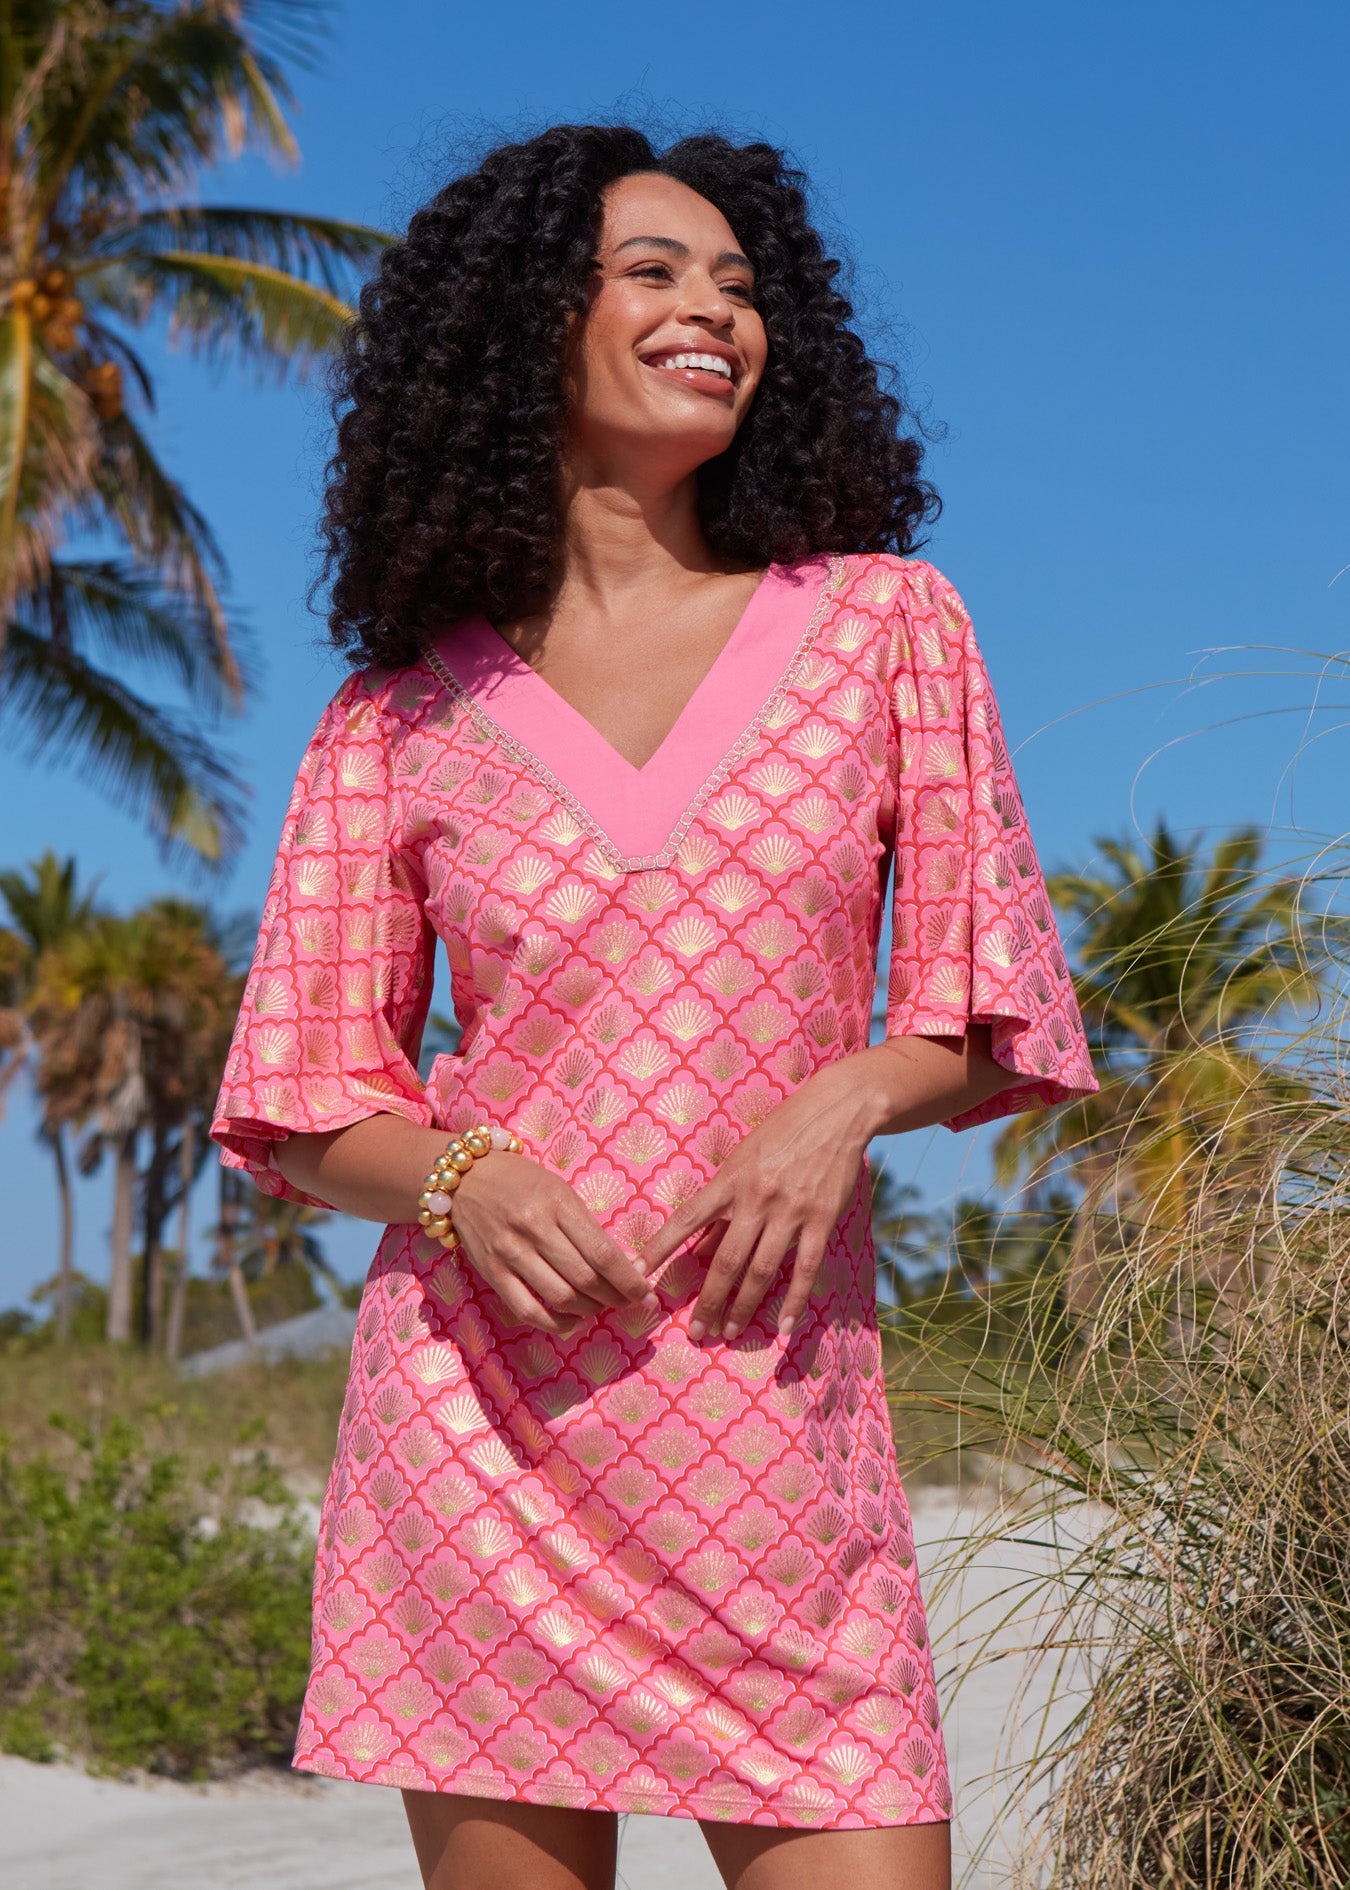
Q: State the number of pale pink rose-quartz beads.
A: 2